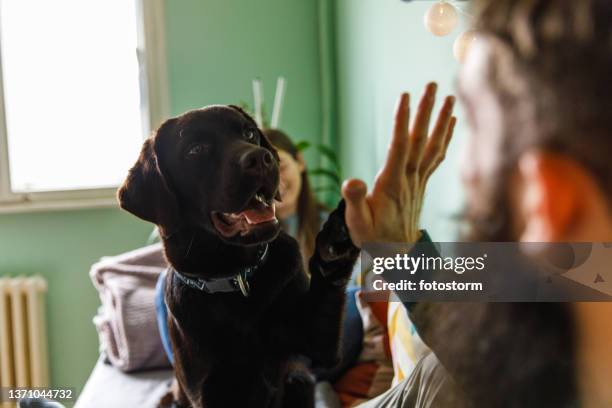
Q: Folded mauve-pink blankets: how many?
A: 1